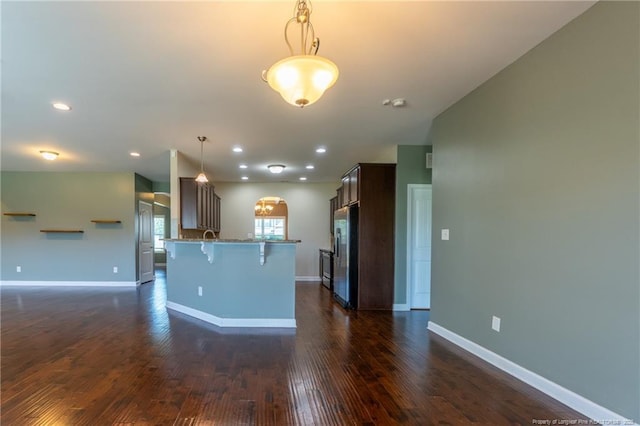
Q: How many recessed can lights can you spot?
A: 8